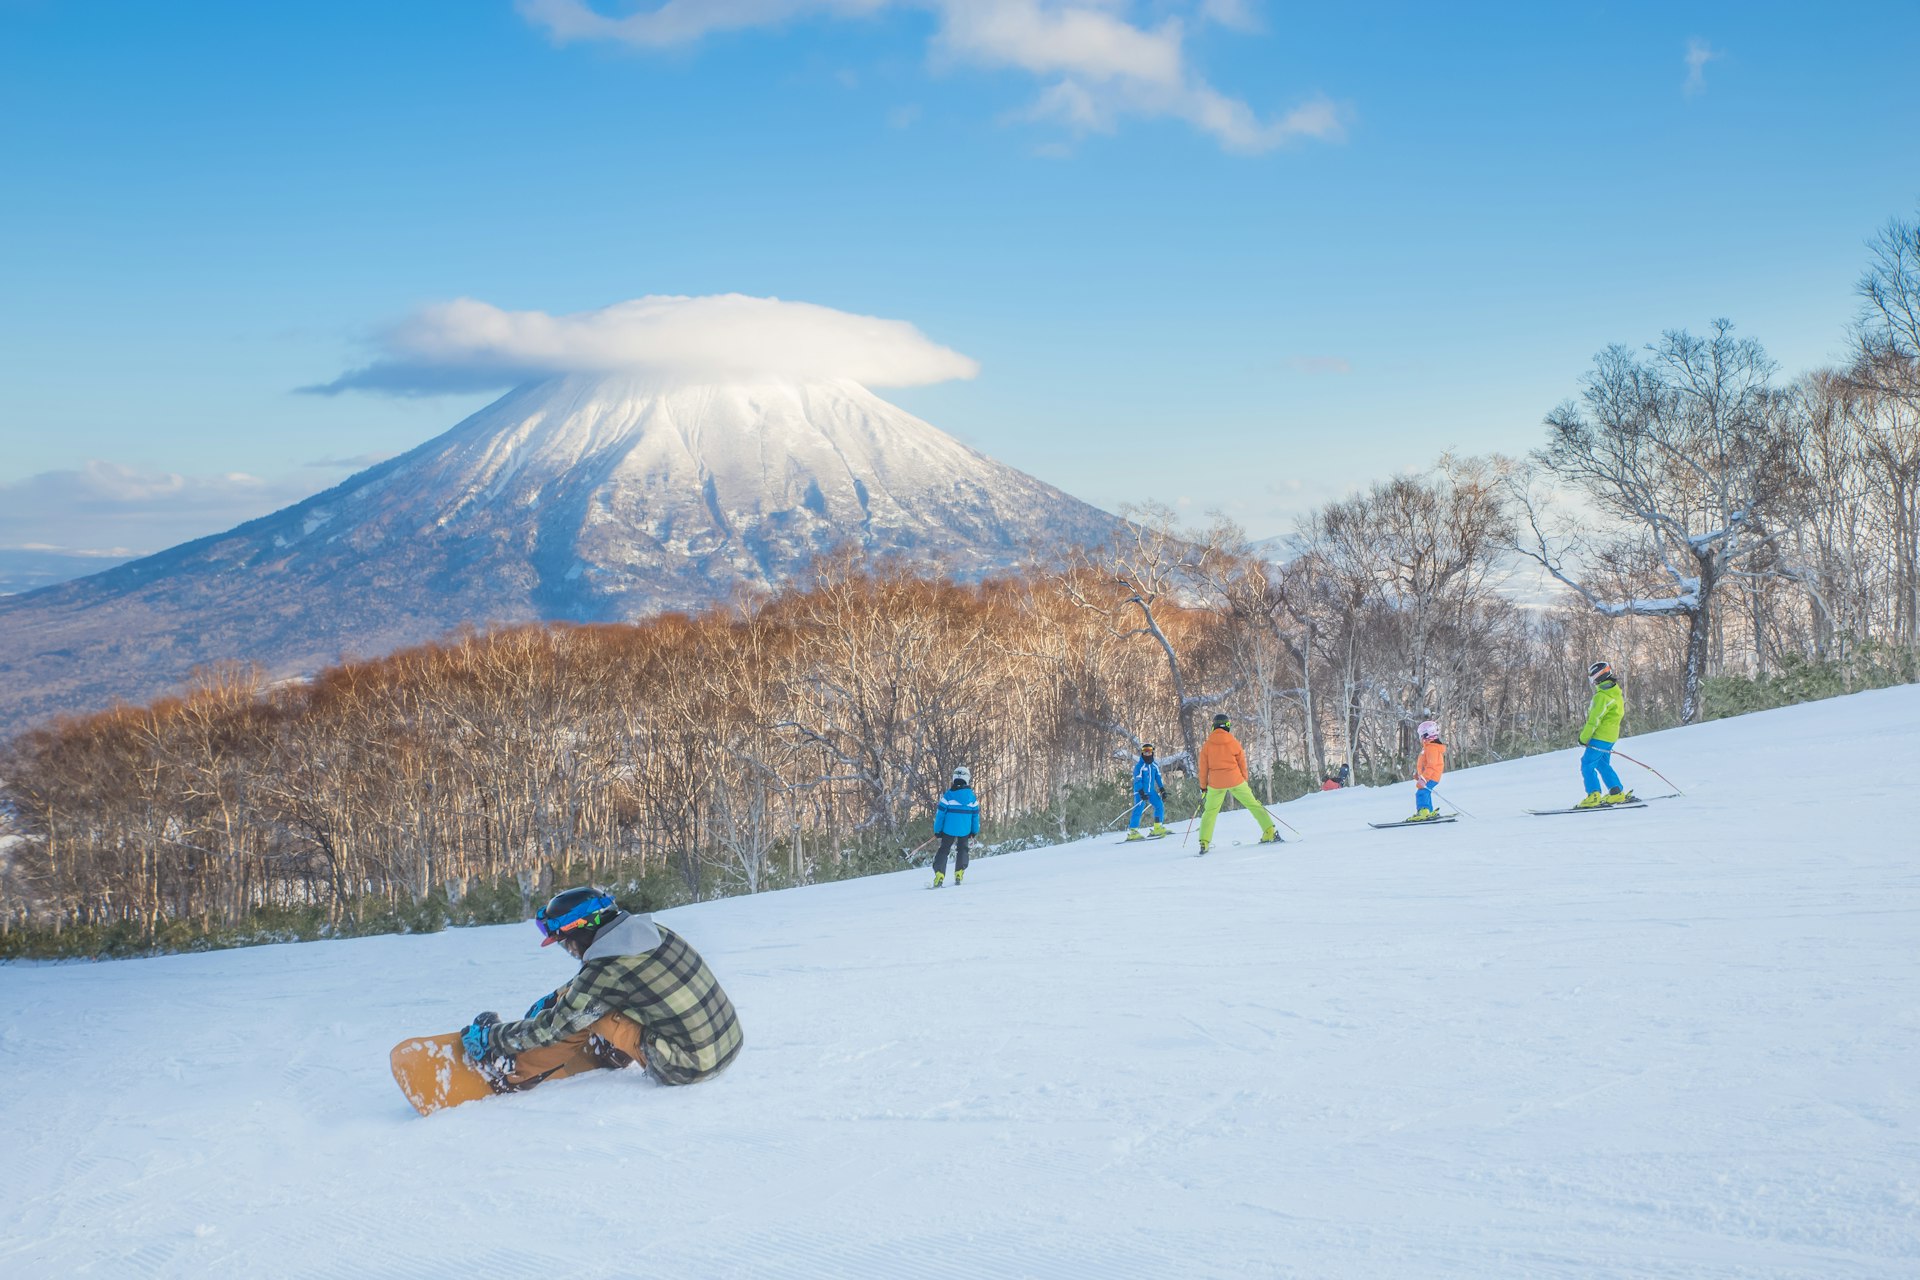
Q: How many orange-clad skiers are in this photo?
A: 2